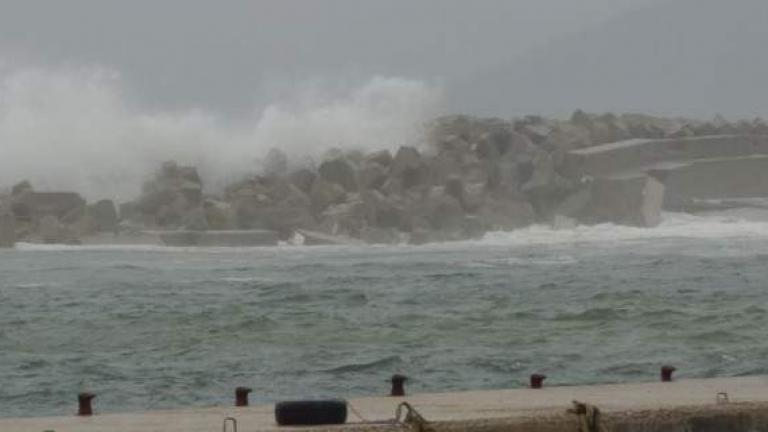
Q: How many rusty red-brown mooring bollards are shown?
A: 5